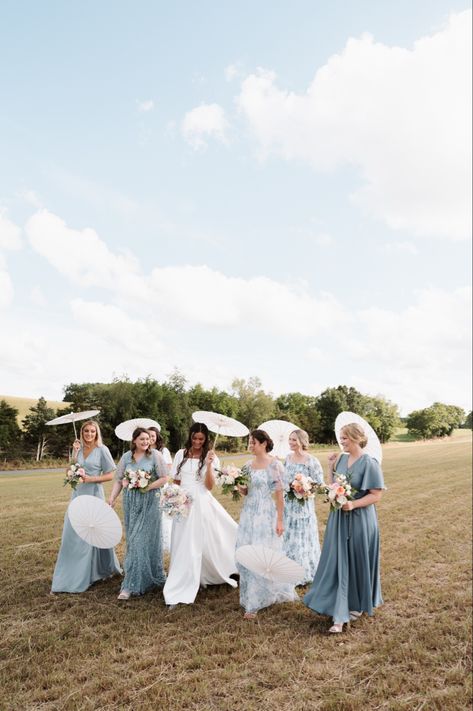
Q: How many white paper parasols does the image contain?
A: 7